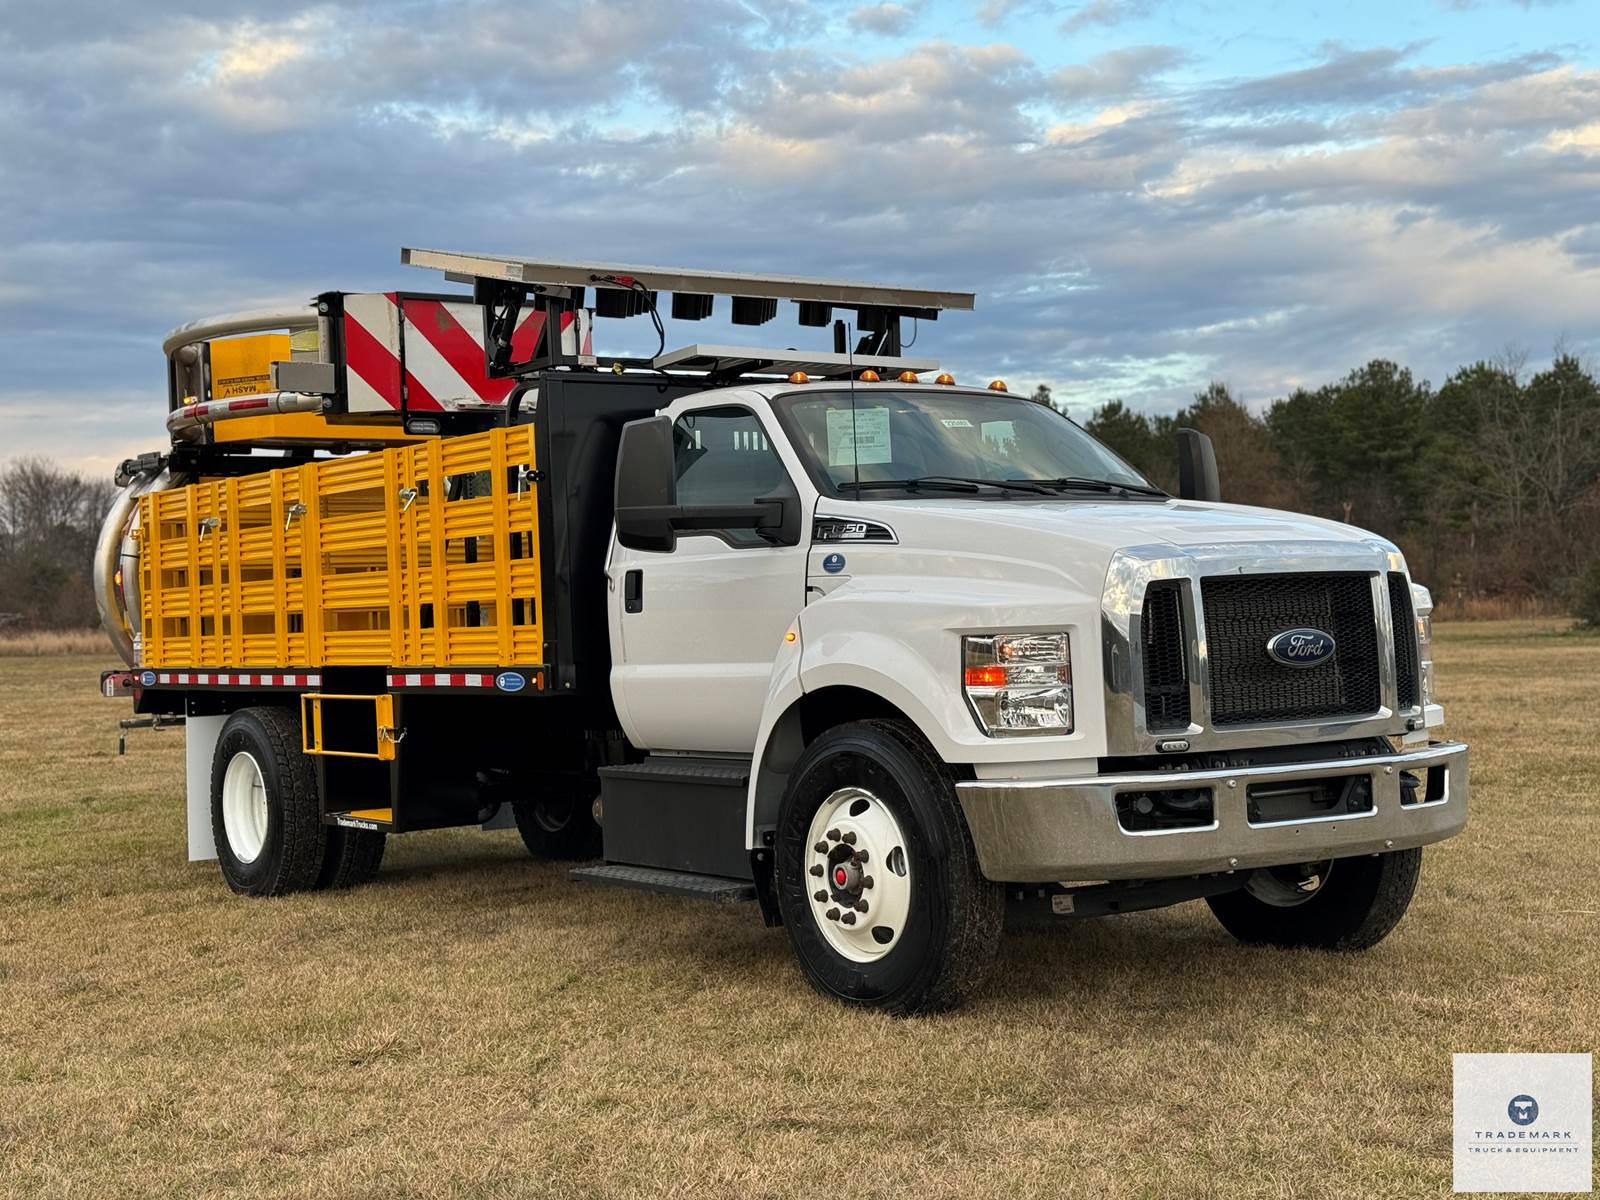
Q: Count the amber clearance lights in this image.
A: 5